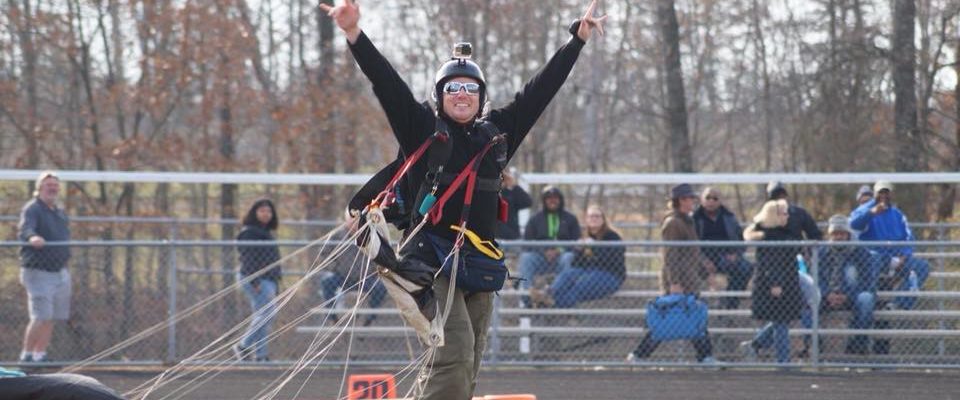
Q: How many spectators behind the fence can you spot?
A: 13